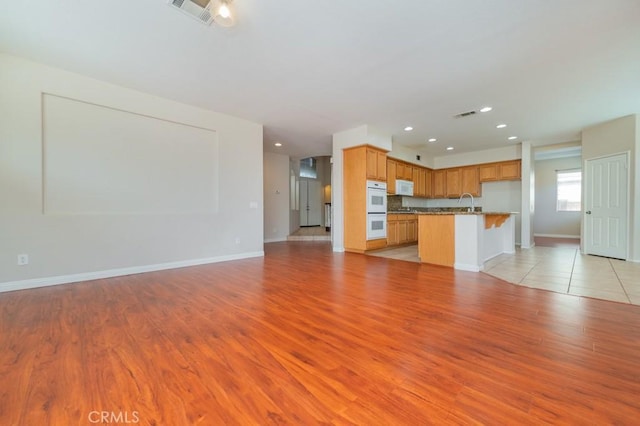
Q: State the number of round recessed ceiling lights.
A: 7